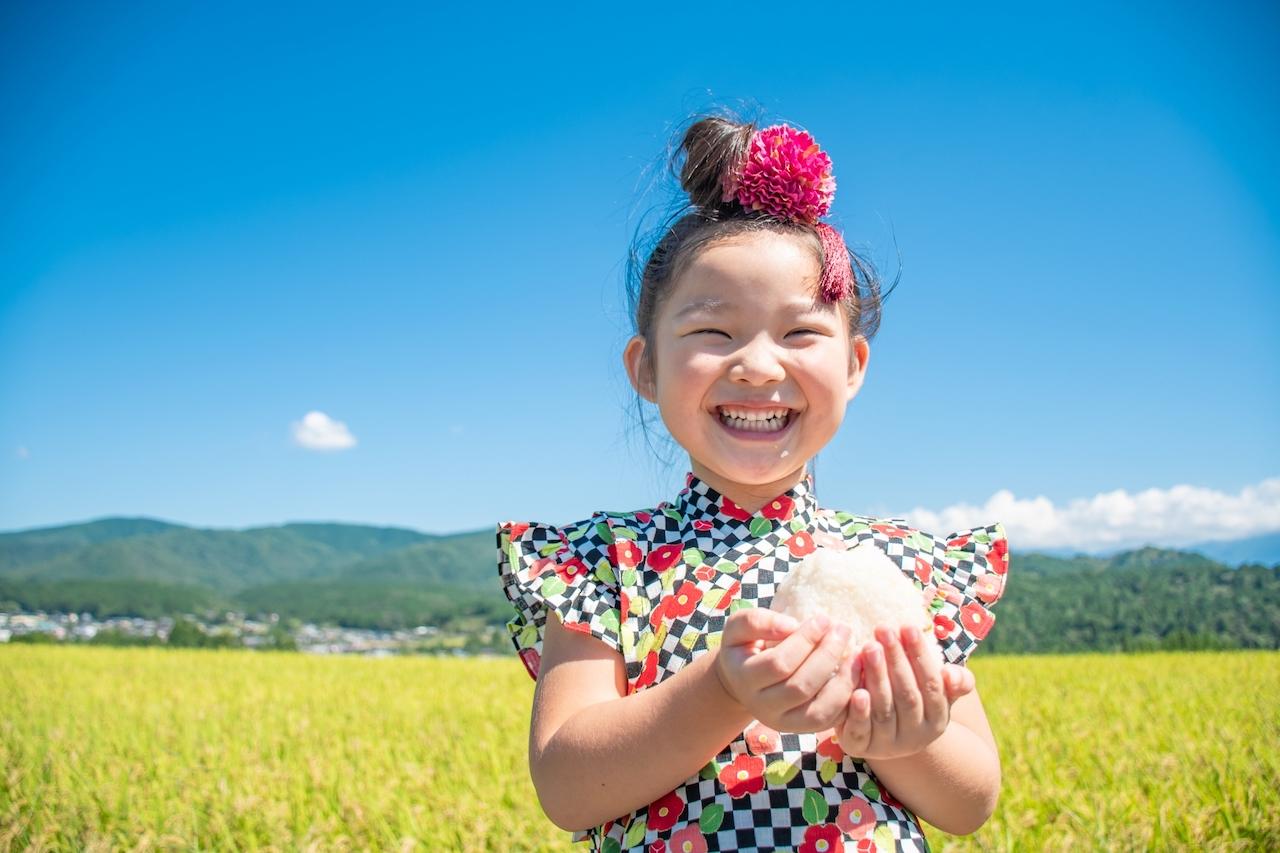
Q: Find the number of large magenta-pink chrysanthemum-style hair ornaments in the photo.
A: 1